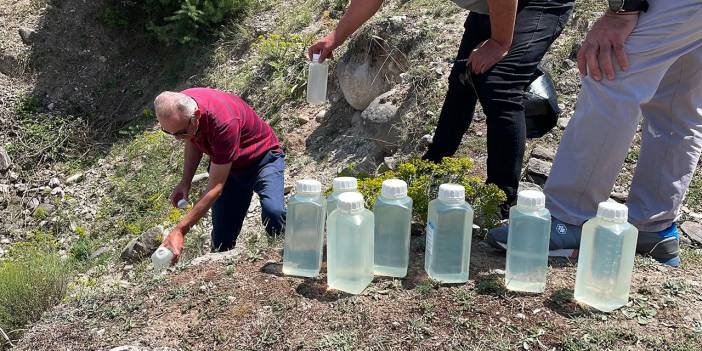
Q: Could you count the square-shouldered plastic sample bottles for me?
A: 9